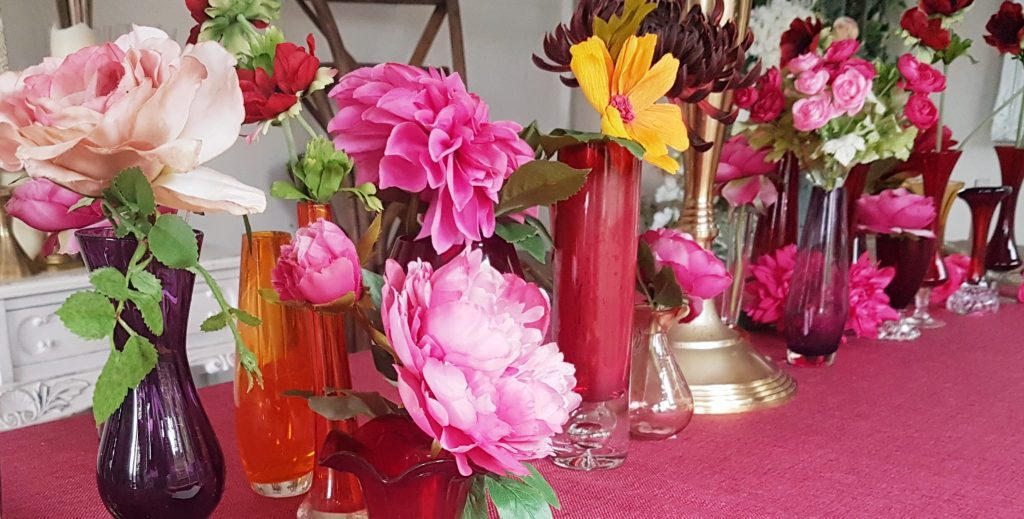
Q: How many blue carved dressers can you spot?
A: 0